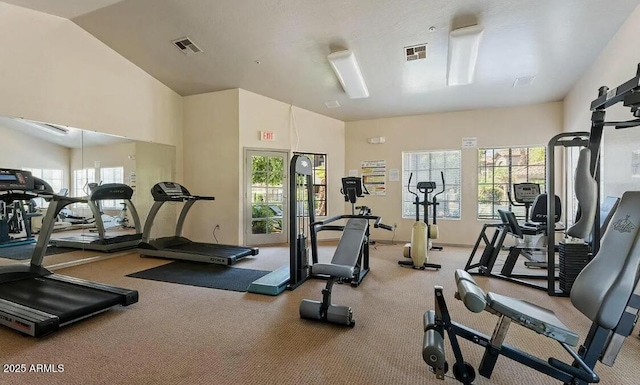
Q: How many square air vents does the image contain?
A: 2